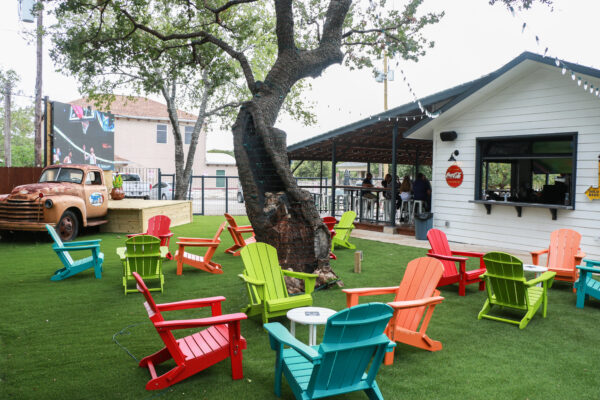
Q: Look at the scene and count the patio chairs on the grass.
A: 15